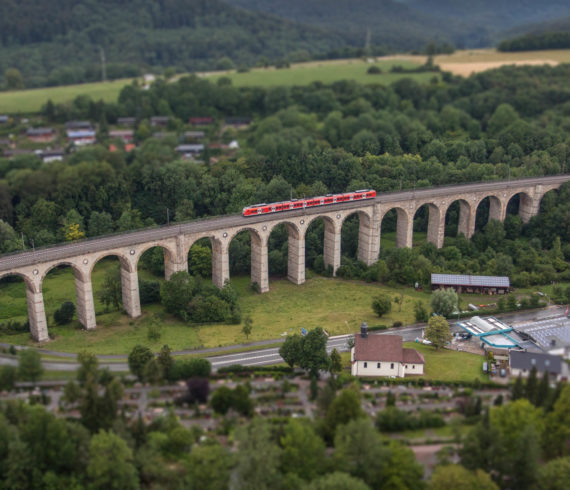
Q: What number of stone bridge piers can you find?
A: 14